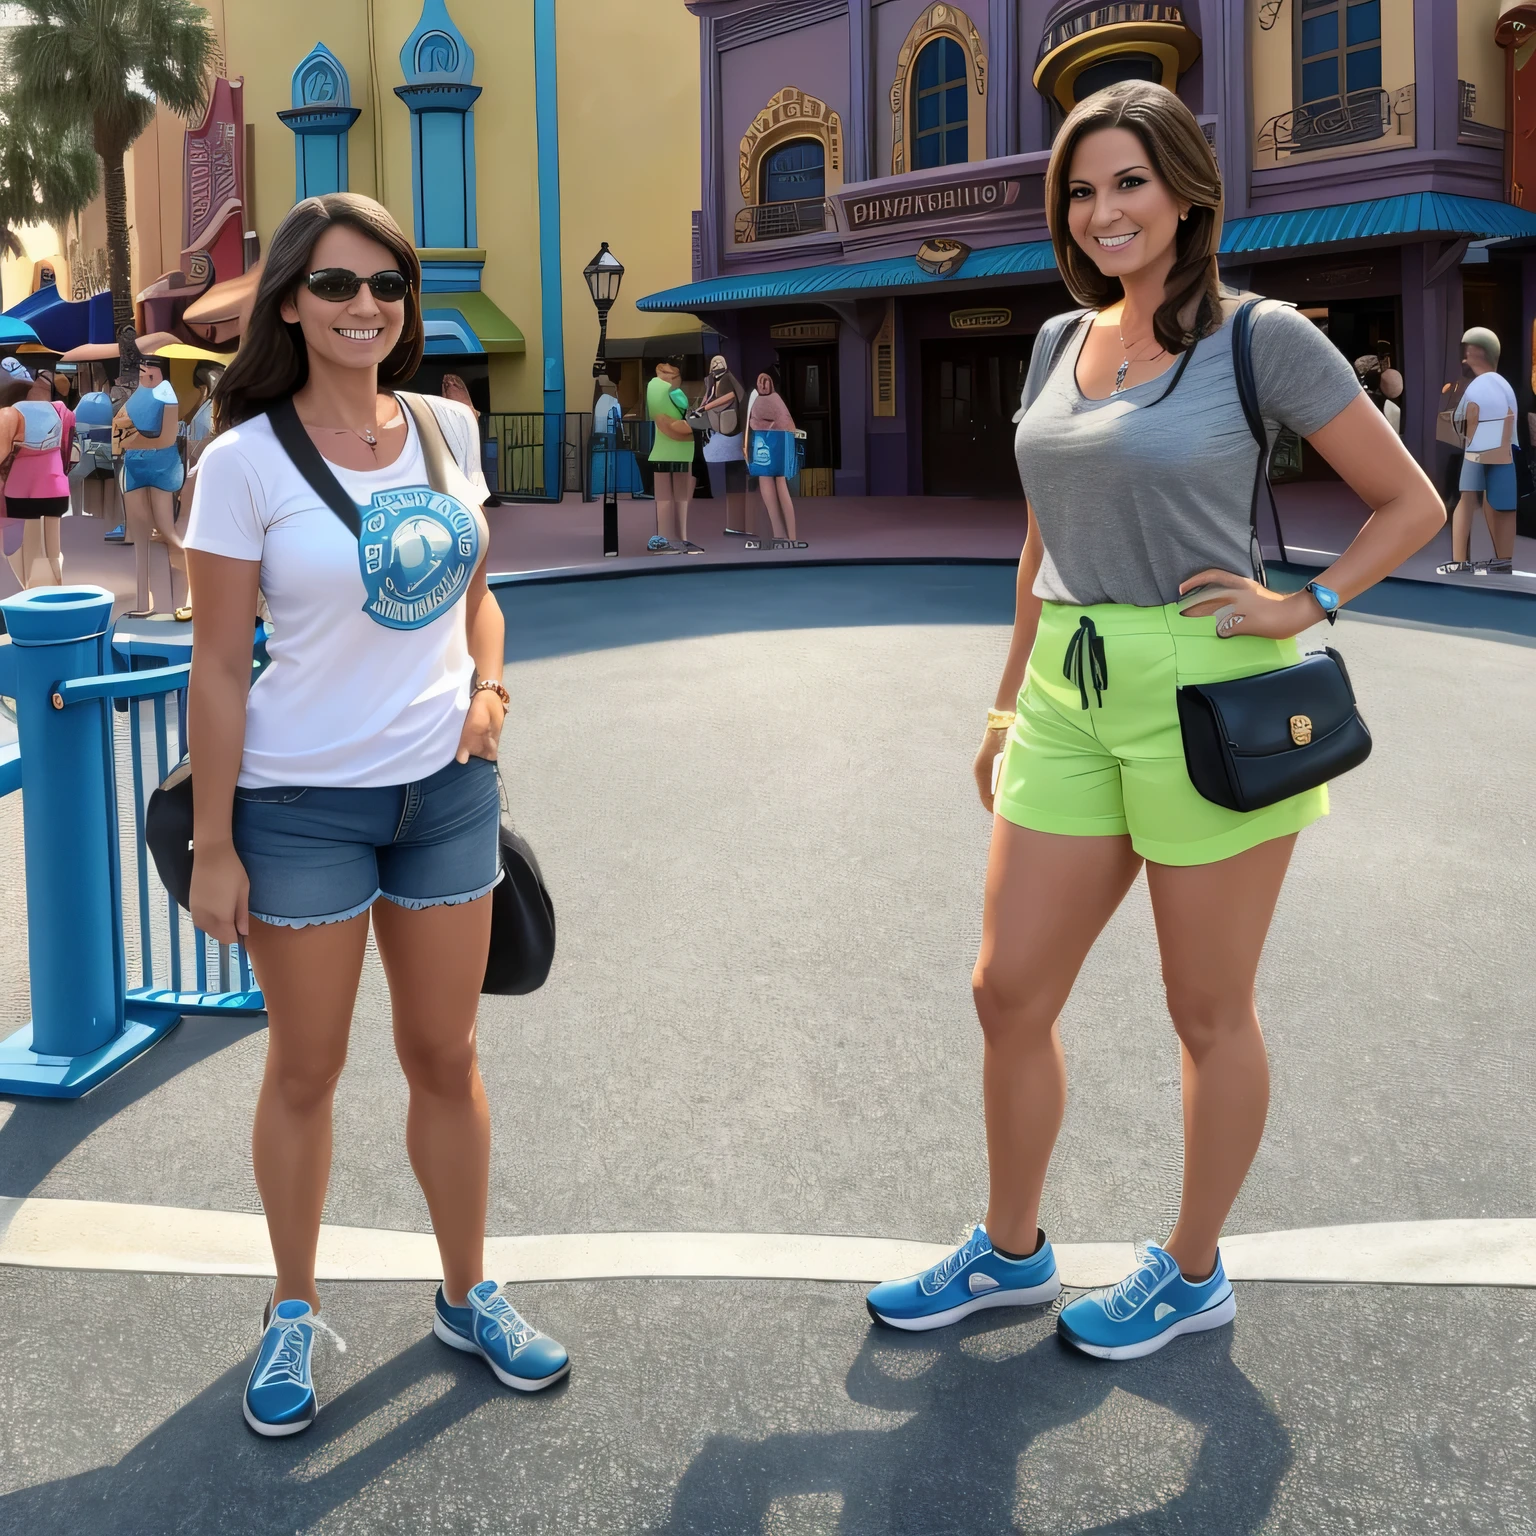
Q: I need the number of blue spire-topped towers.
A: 2